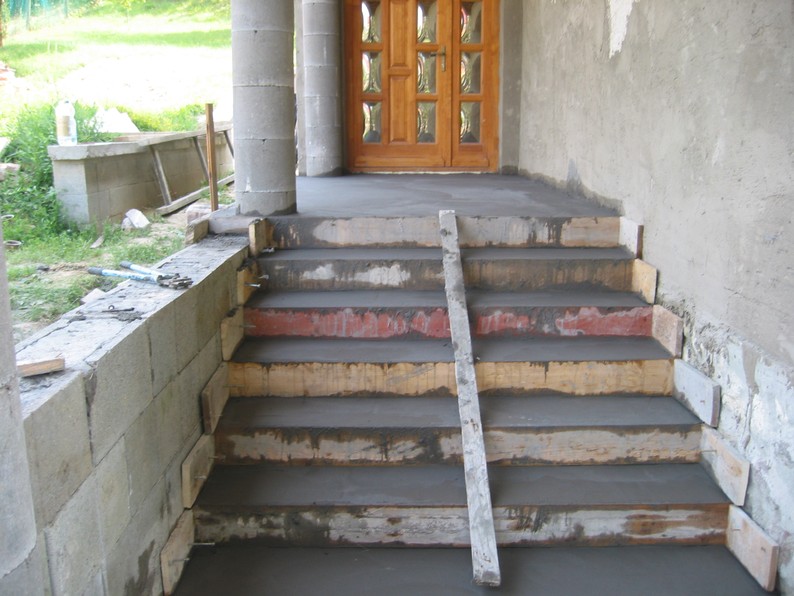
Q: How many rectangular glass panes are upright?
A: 9